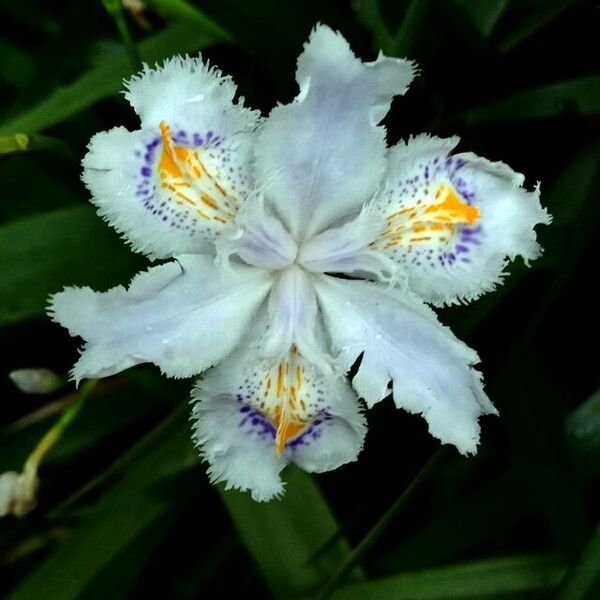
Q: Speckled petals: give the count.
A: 3